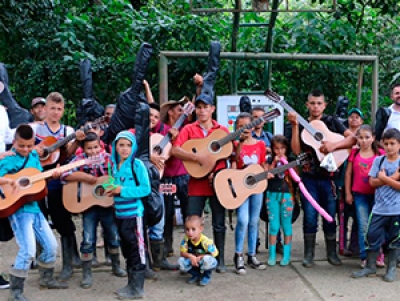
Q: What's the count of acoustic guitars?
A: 7